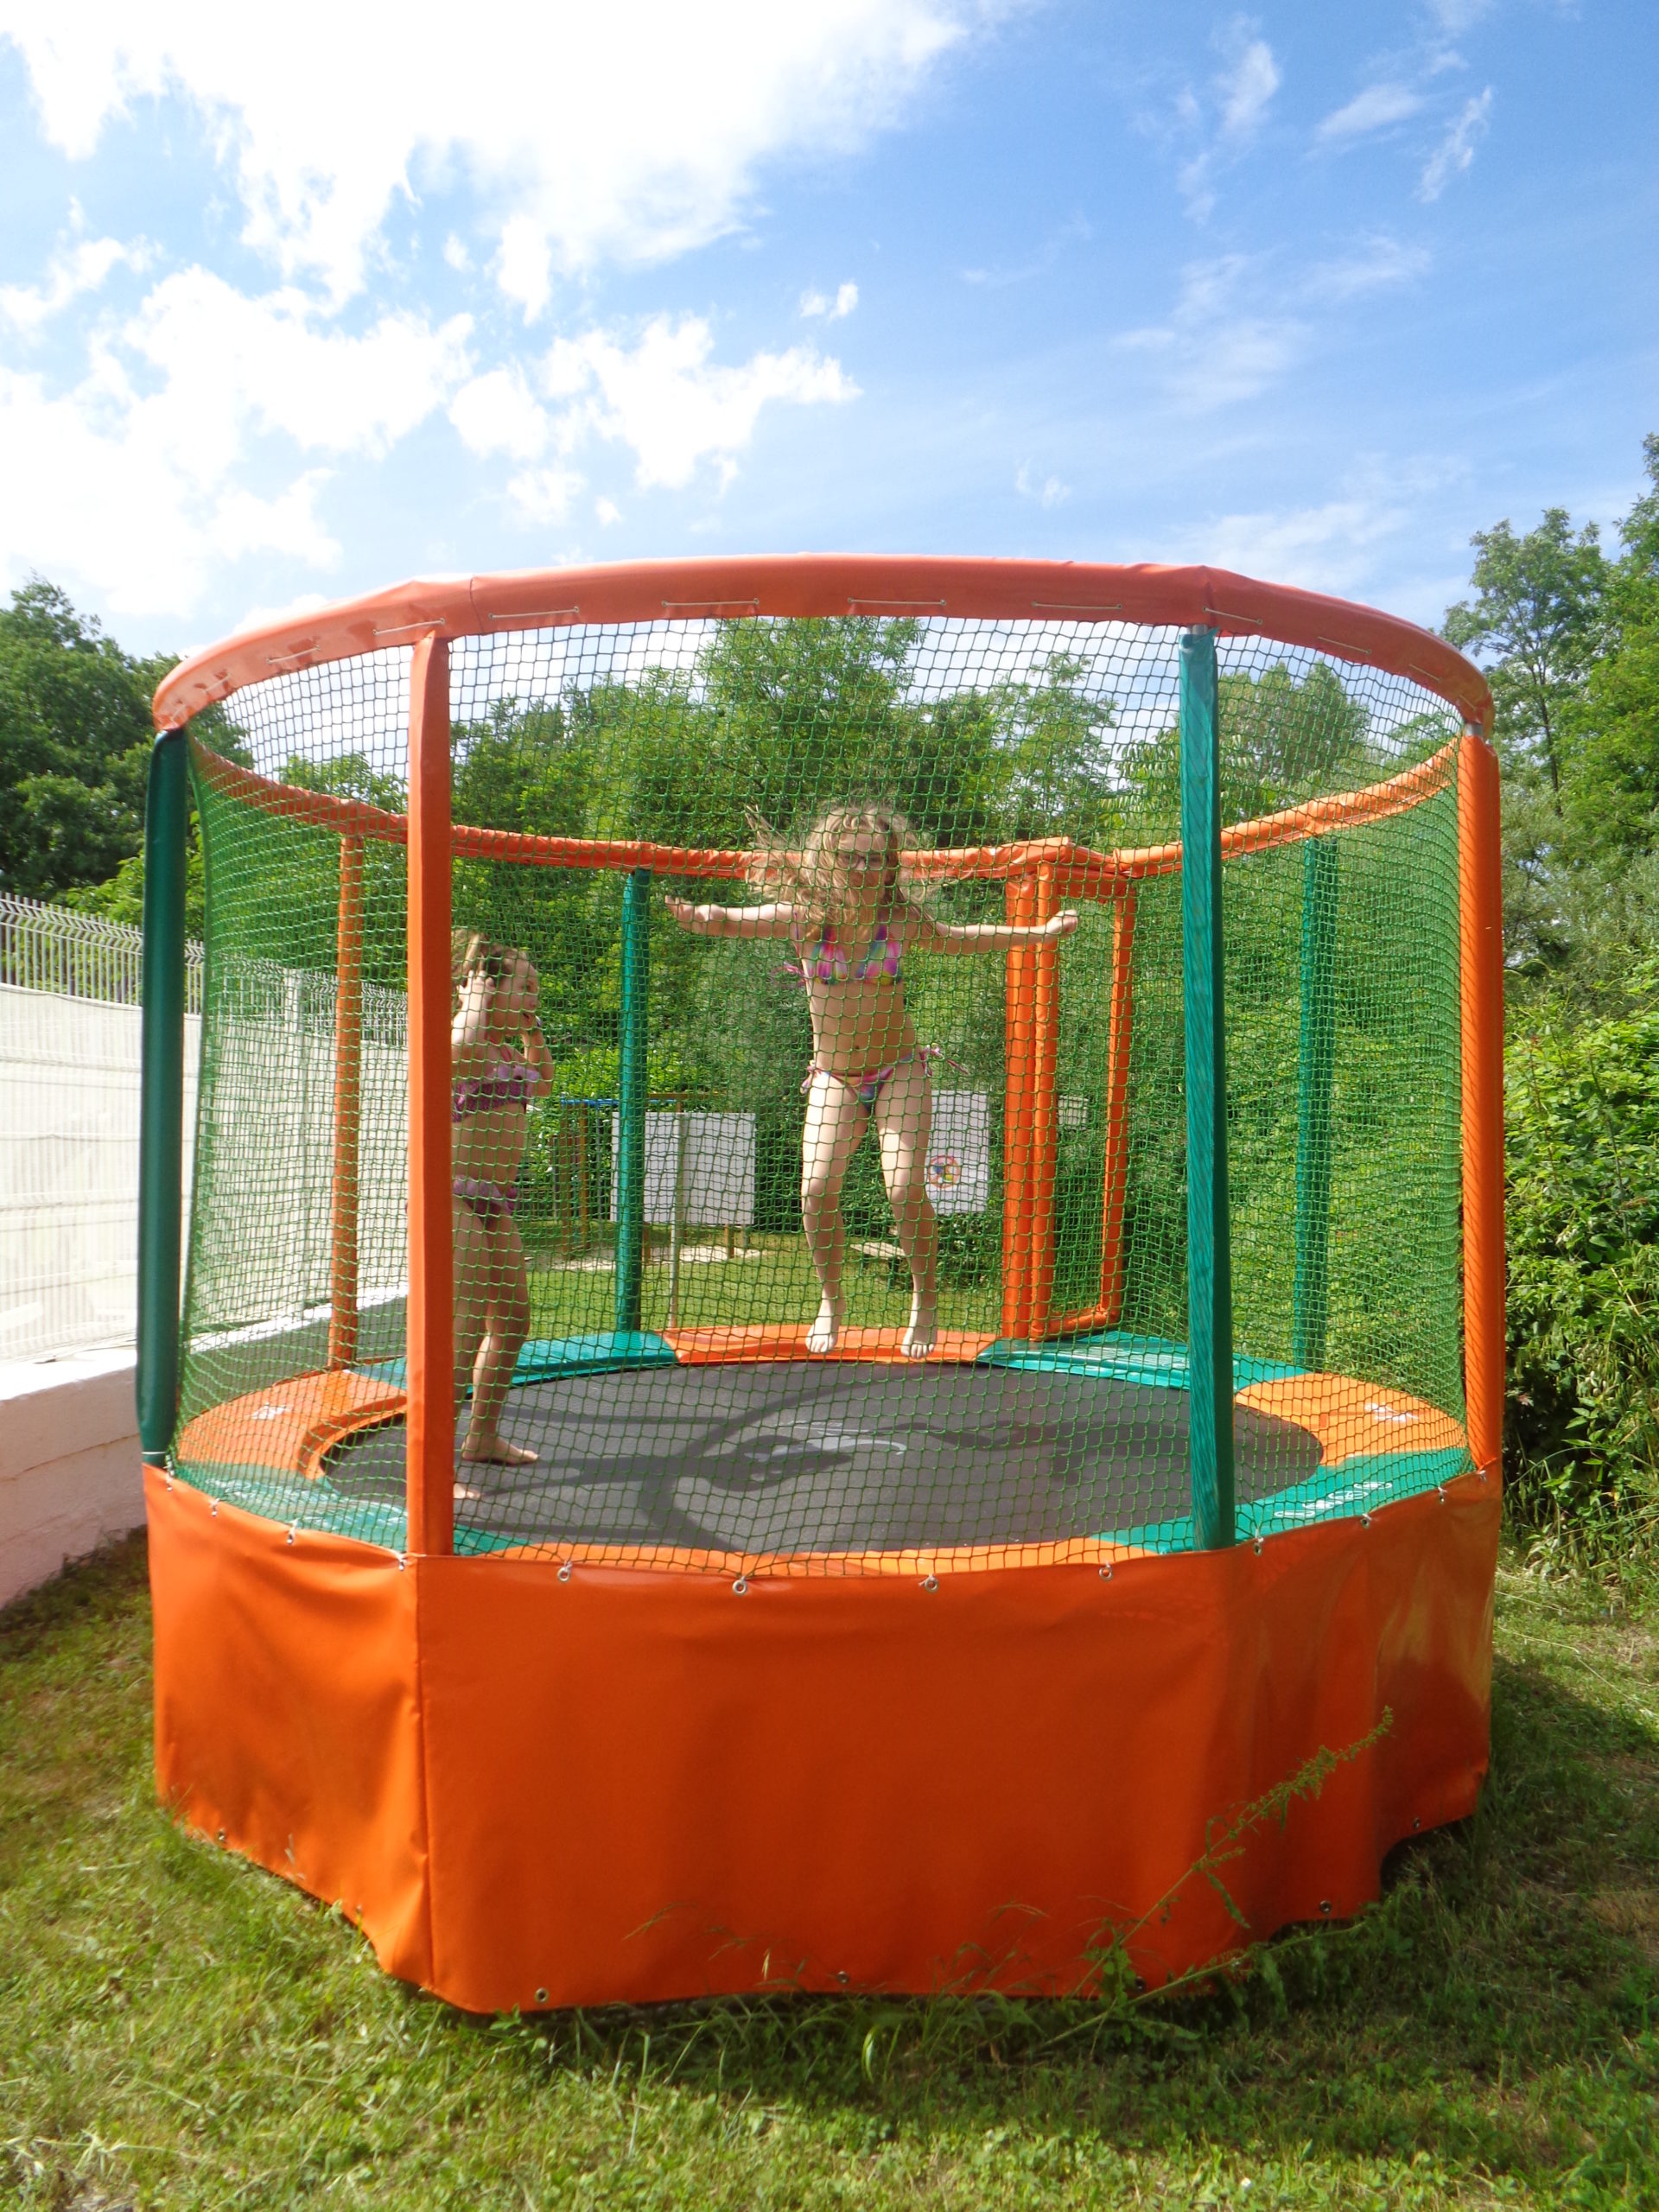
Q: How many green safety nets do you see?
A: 1